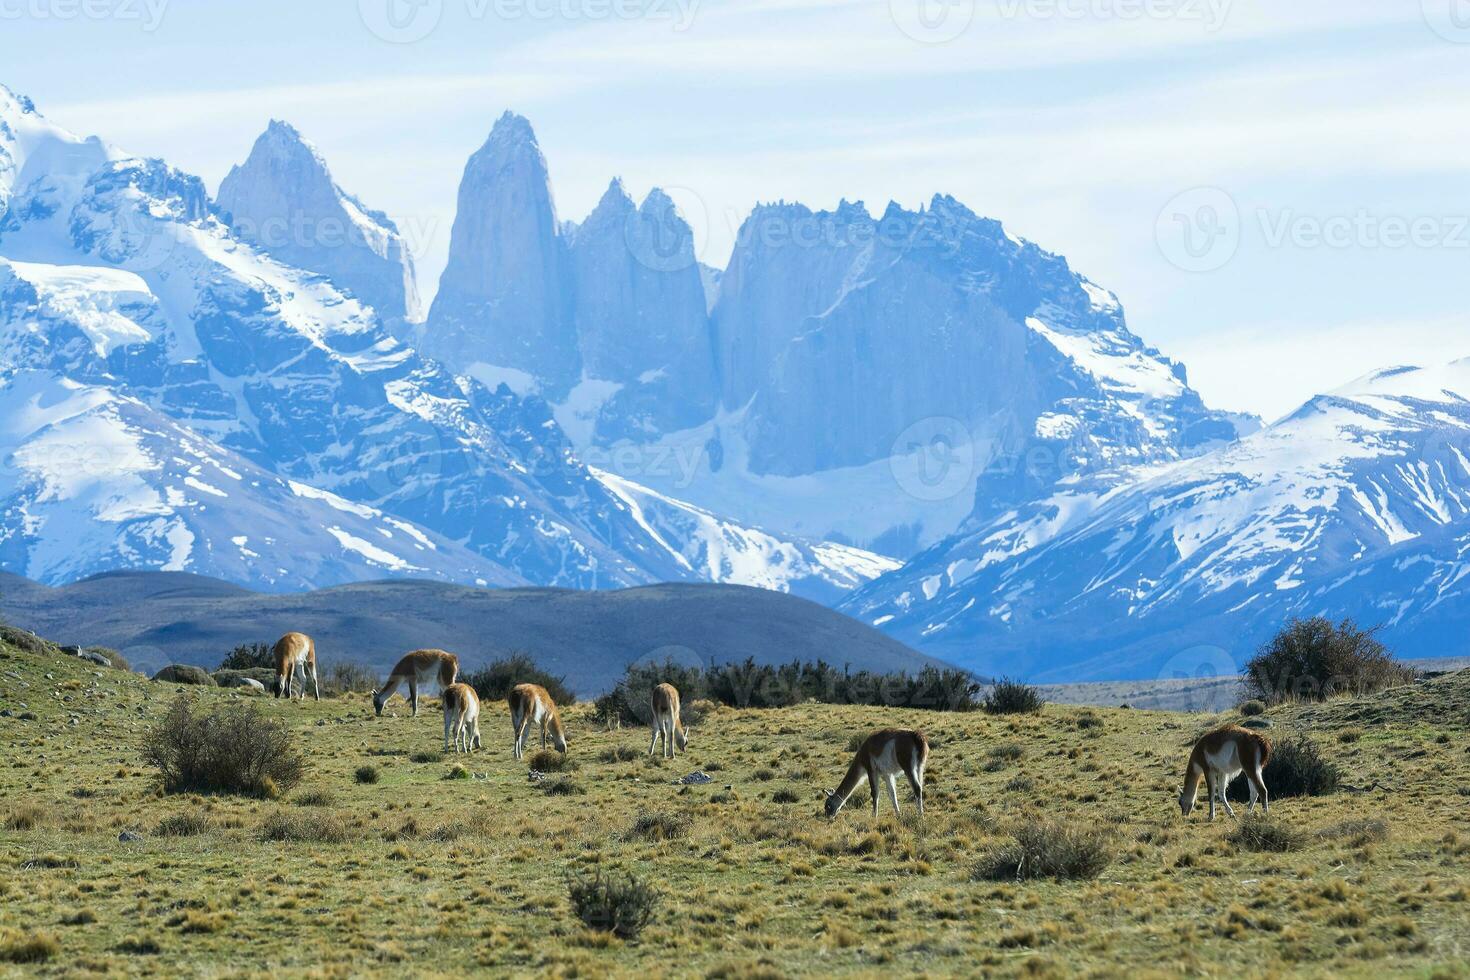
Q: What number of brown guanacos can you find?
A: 7